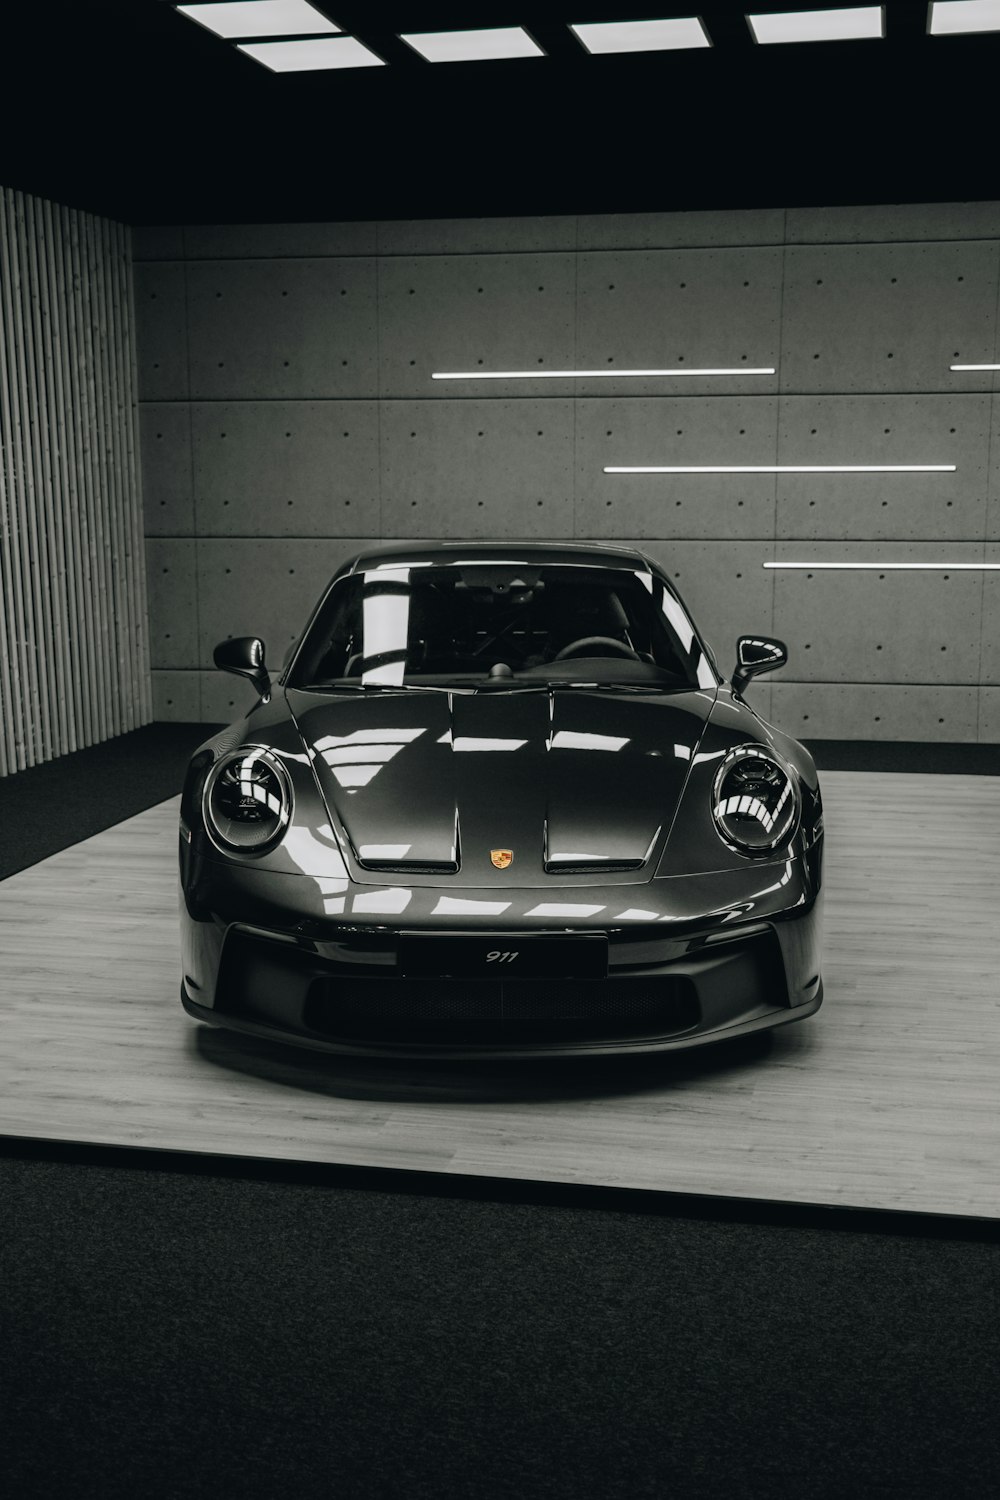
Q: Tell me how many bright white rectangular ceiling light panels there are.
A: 6